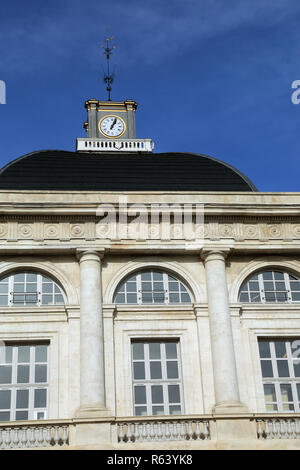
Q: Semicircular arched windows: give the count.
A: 3